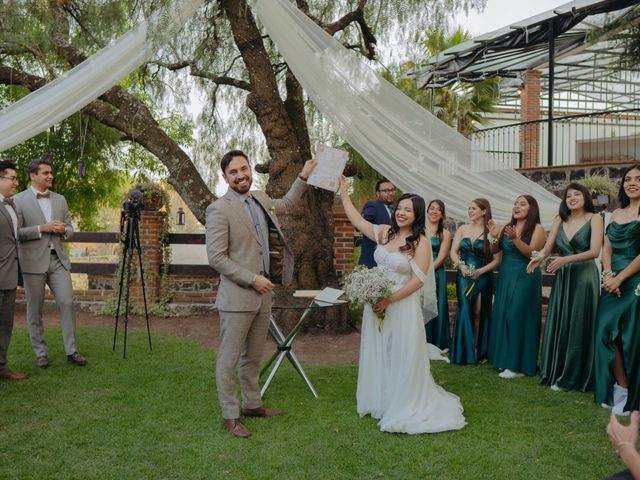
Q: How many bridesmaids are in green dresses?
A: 5